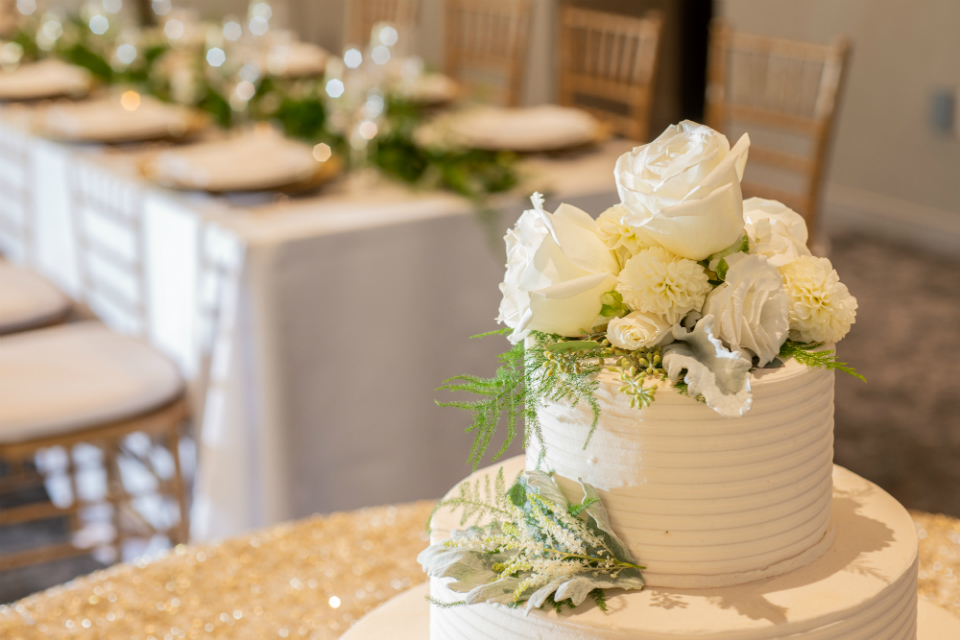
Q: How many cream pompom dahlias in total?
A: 3